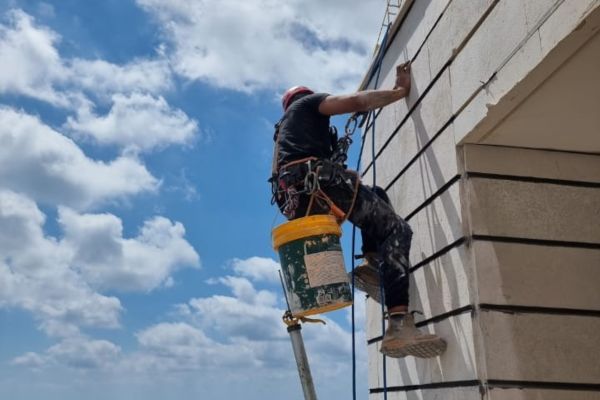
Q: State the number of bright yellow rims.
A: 1